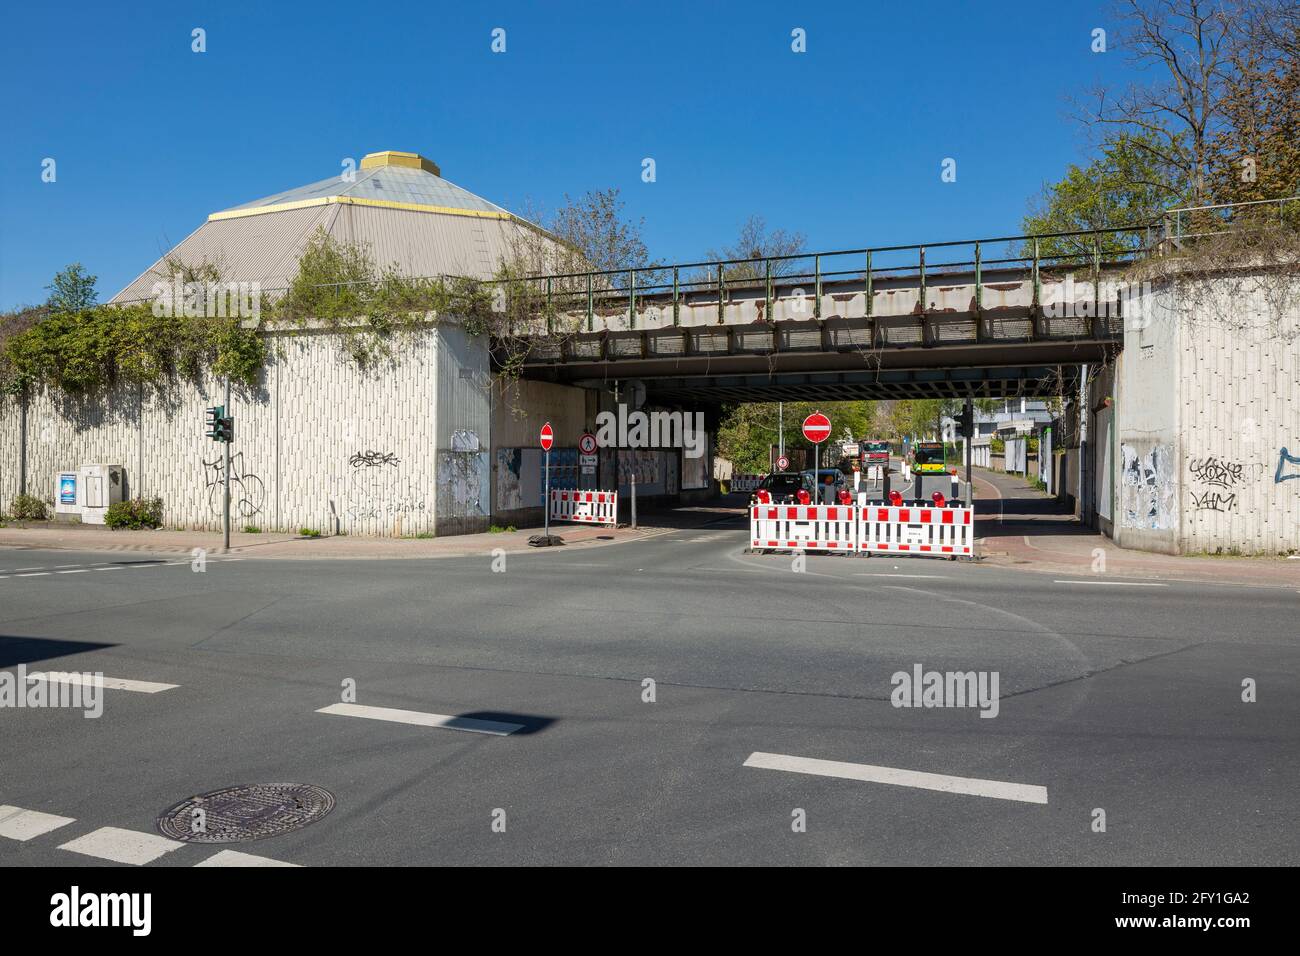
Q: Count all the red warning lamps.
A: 5